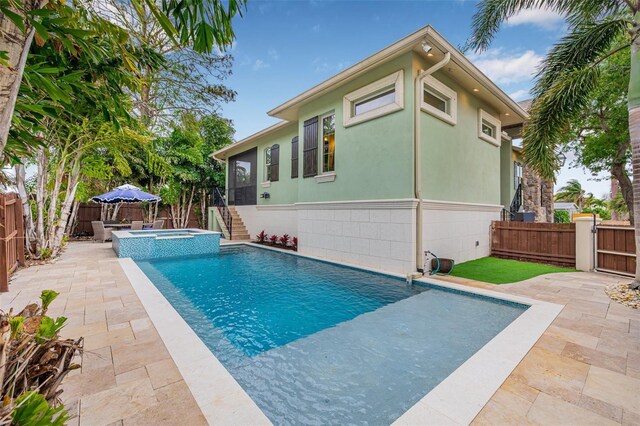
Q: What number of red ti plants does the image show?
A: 4